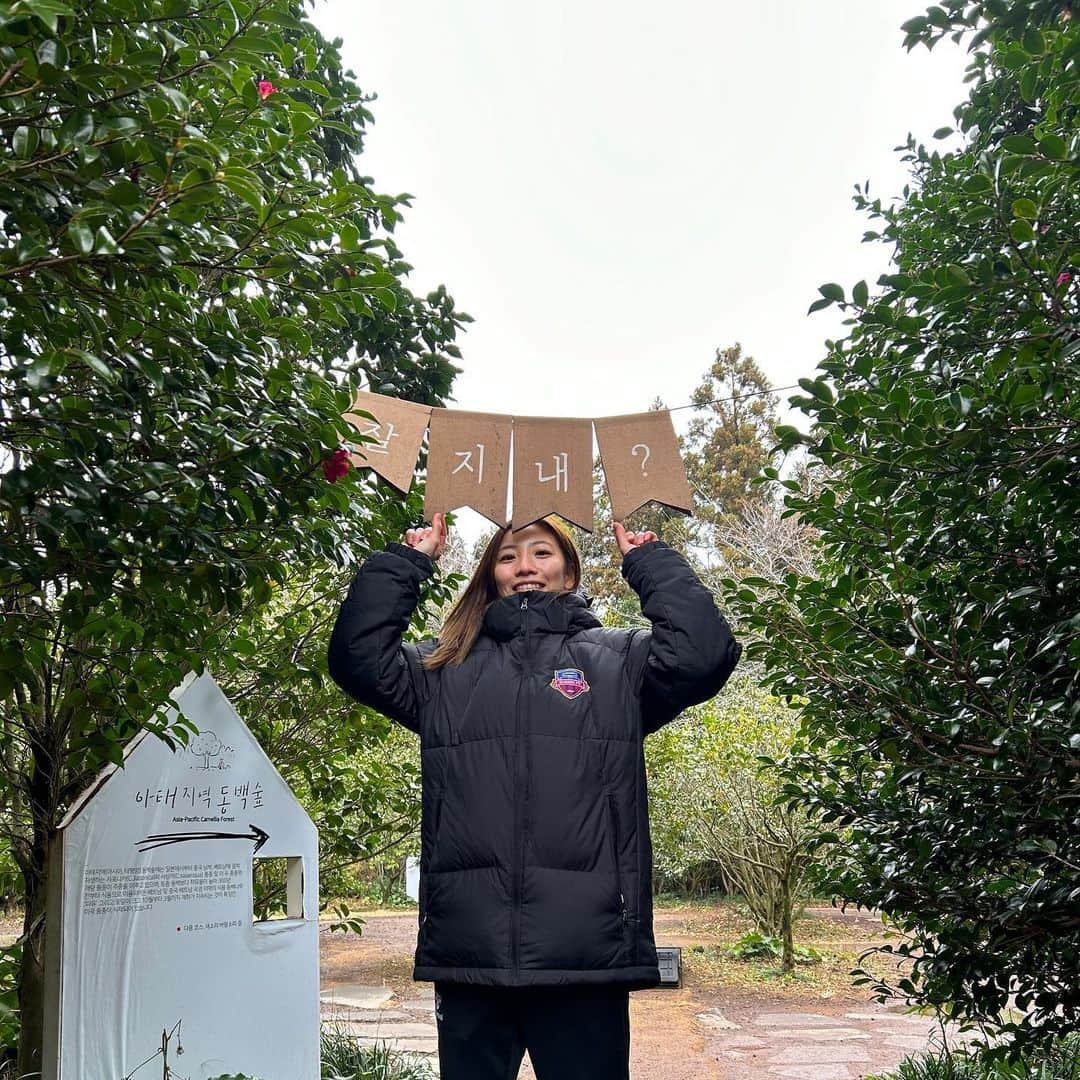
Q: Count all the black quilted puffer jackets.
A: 1